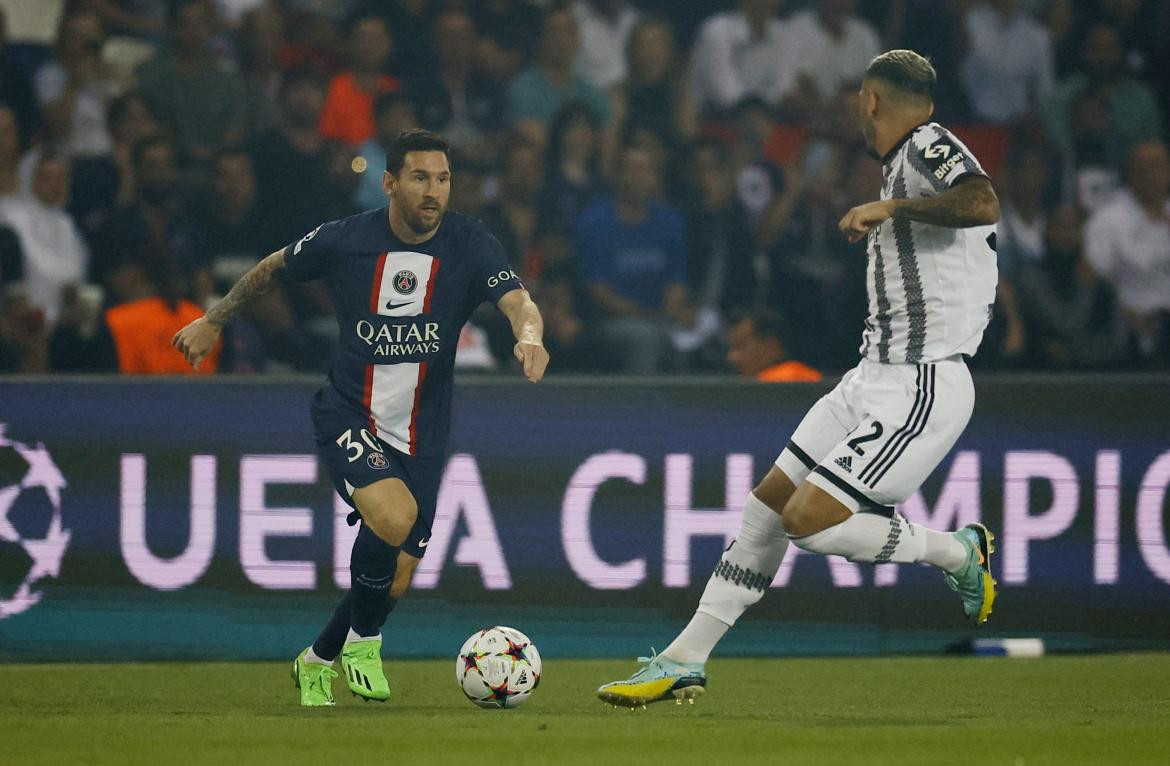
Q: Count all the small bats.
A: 0